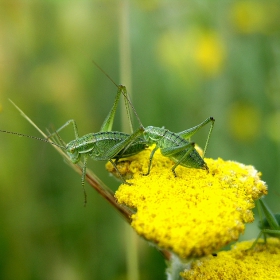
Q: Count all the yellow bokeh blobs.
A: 3